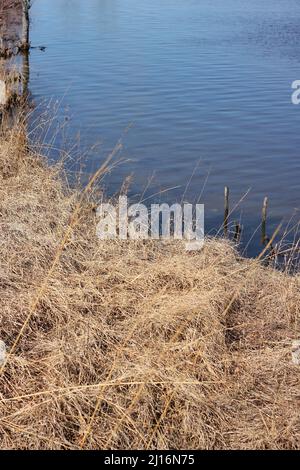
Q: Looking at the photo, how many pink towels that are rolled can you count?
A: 0